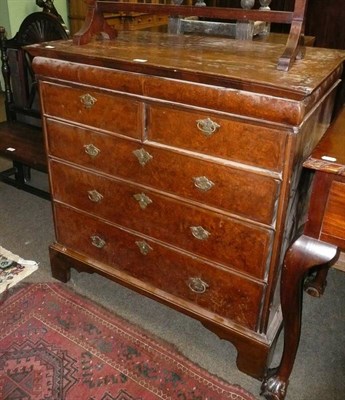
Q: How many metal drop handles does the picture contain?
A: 8